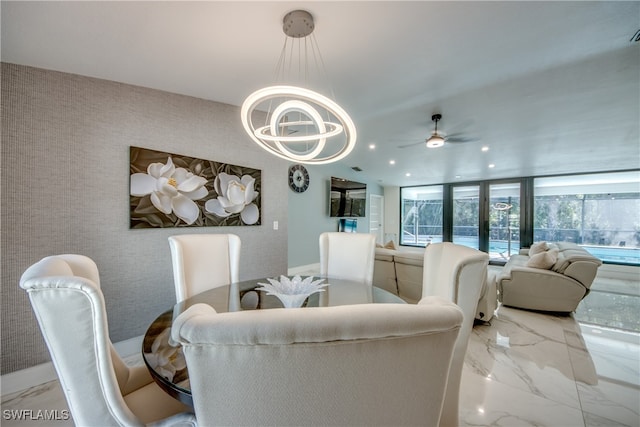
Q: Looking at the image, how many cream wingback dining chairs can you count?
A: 5